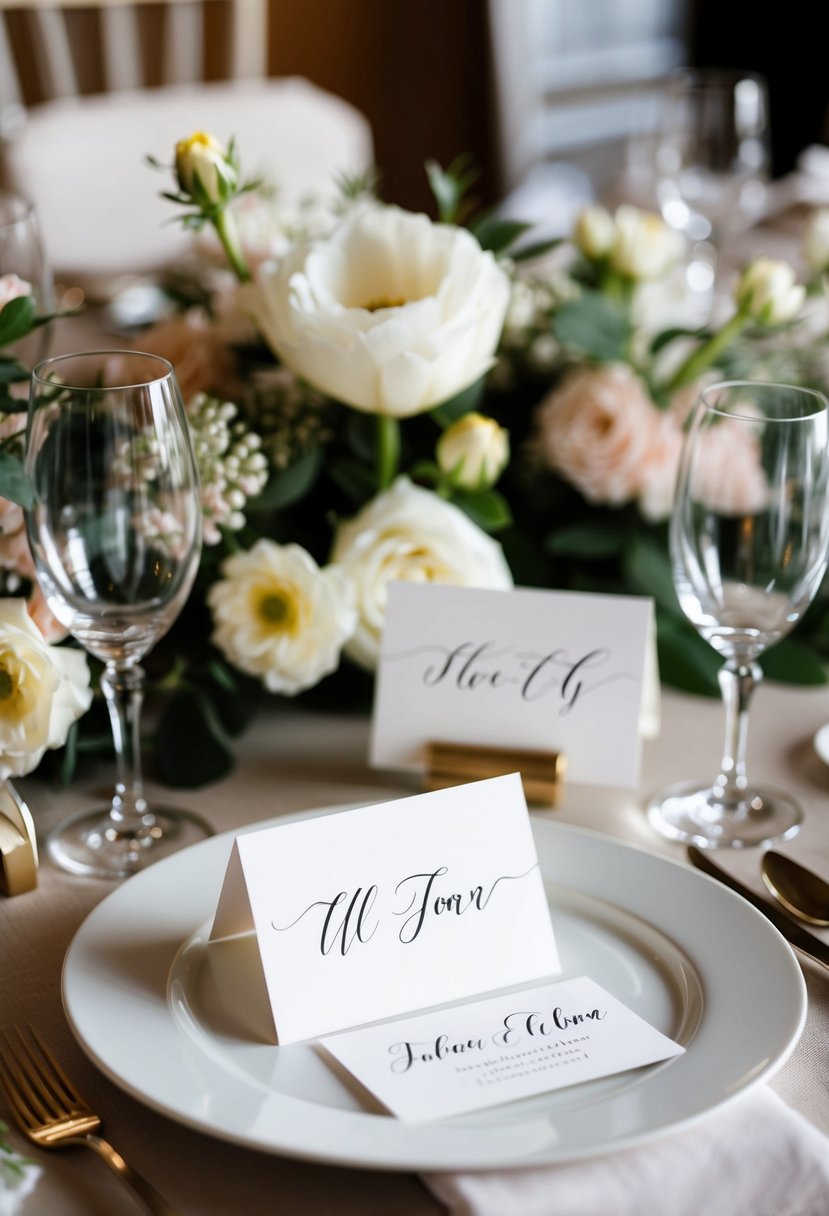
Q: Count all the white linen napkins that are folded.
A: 1